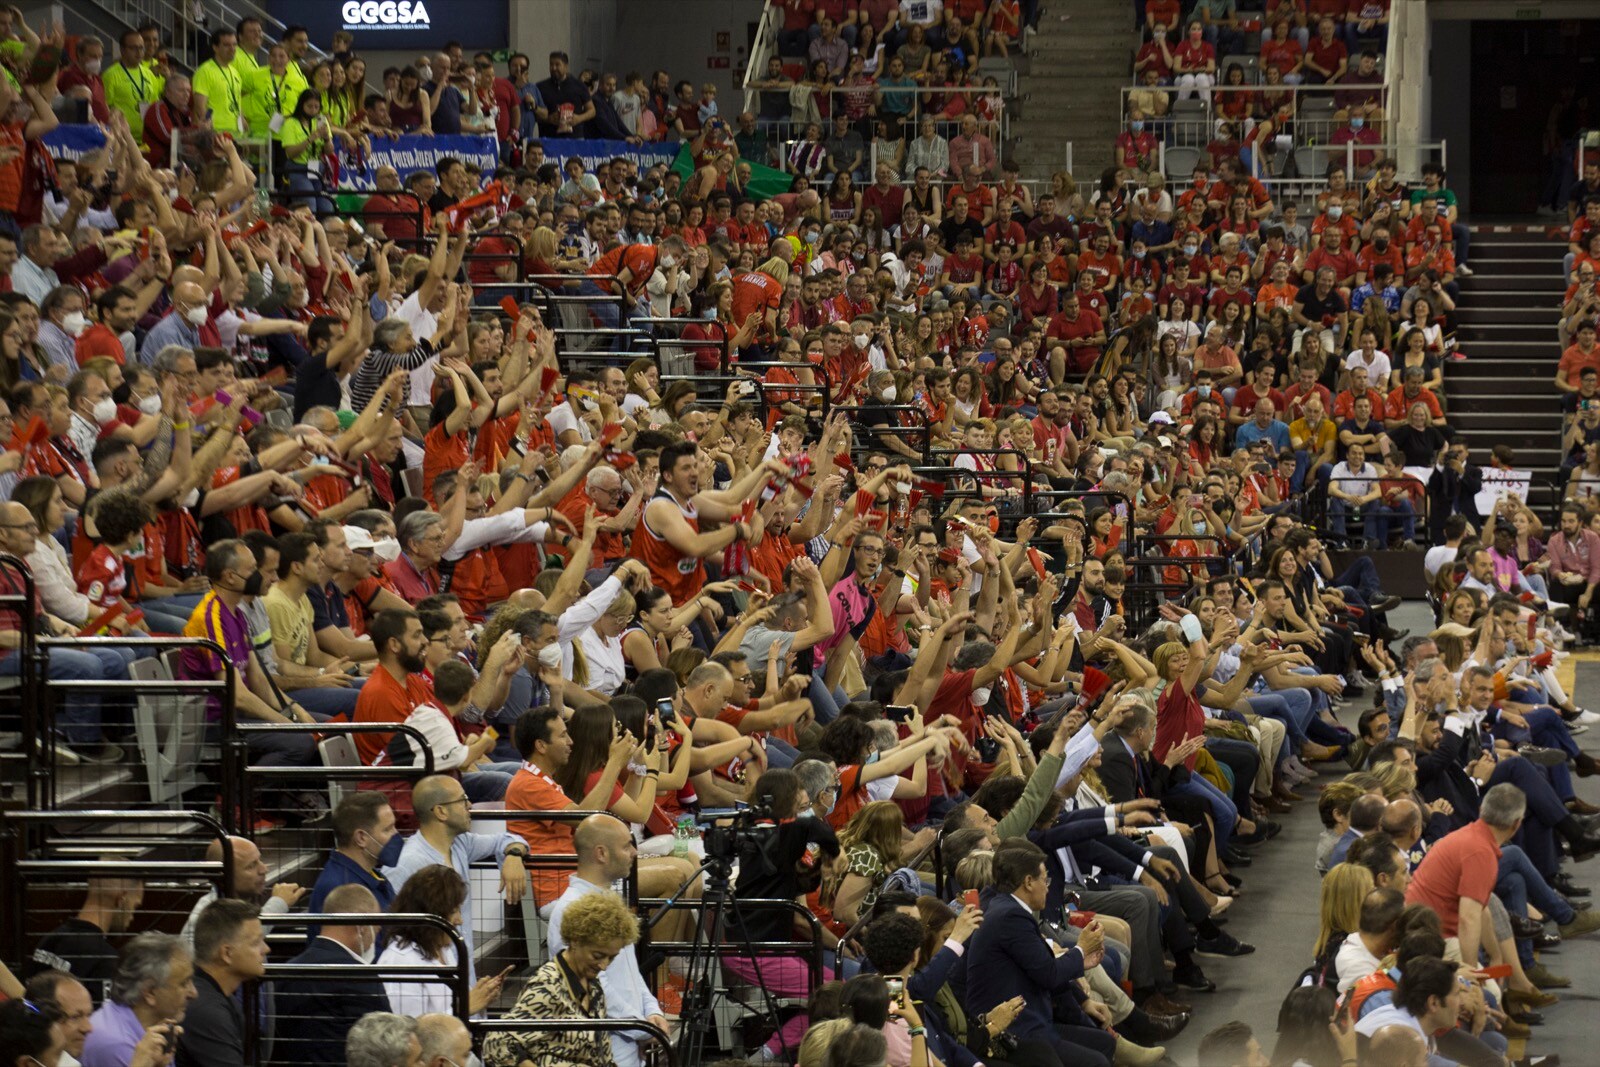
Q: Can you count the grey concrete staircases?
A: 1